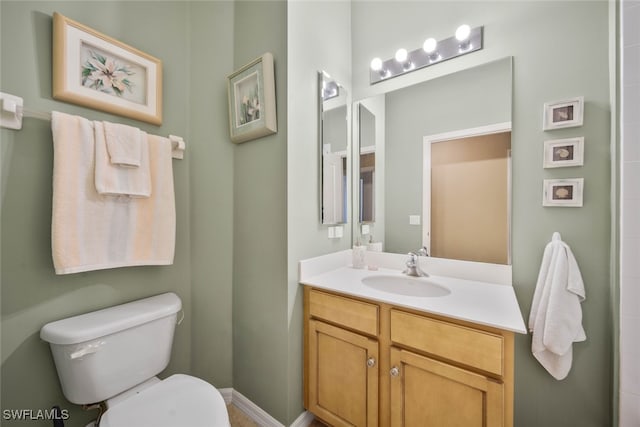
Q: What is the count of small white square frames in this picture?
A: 3